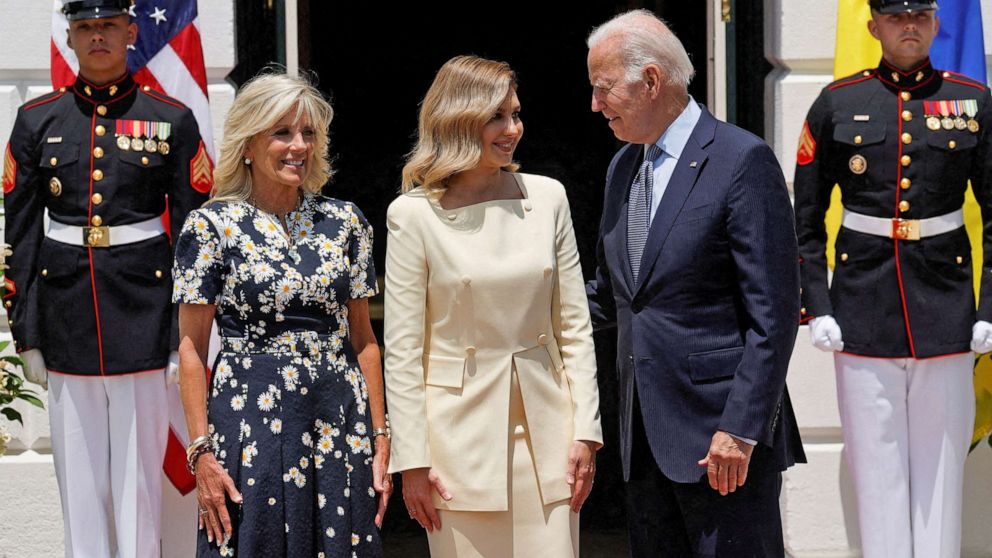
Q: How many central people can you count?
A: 3